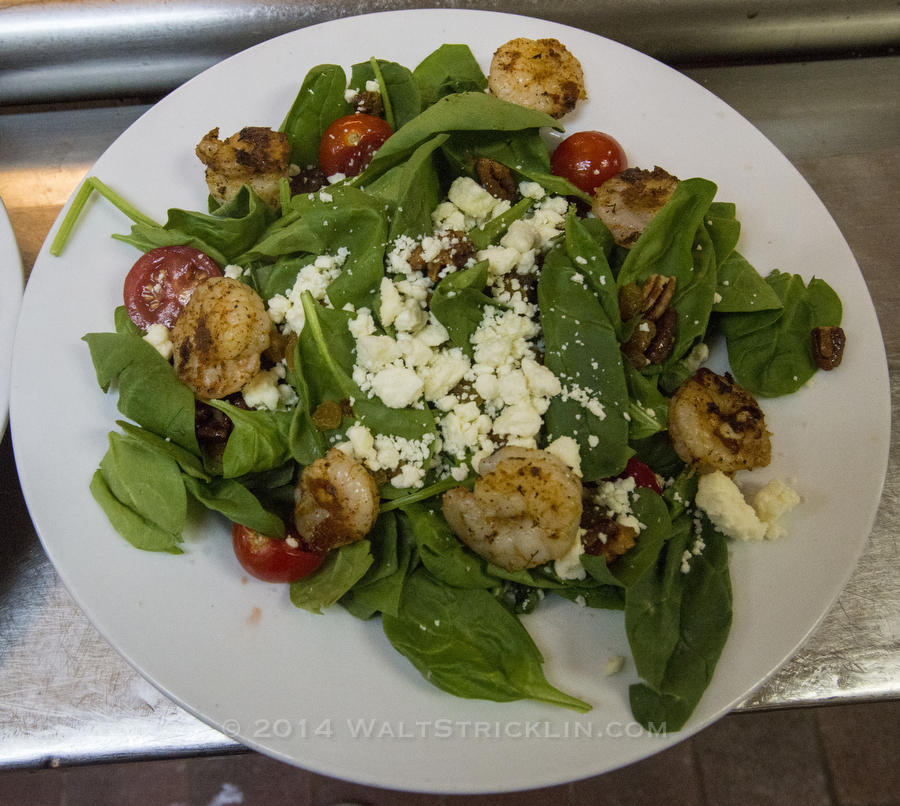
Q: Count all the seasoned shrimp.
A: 7